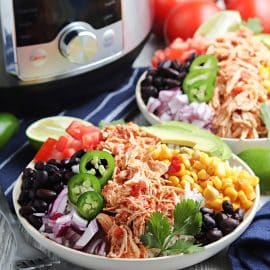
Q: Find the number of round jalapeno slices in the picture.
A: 6